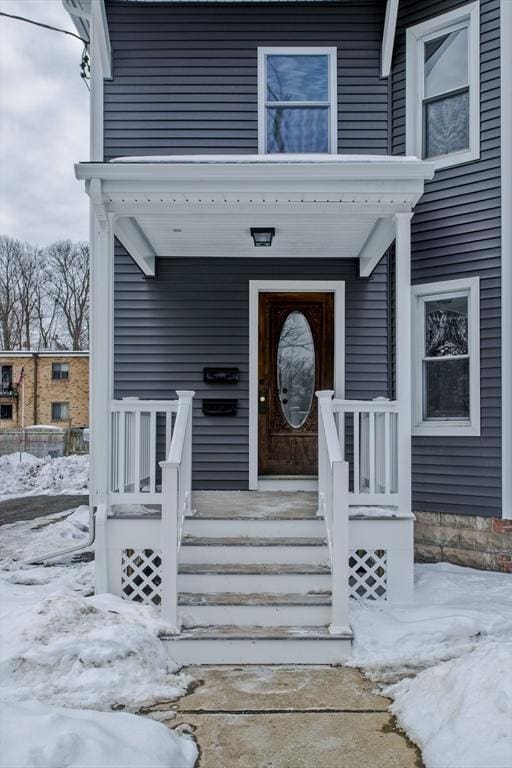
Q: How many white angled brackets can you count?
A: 4